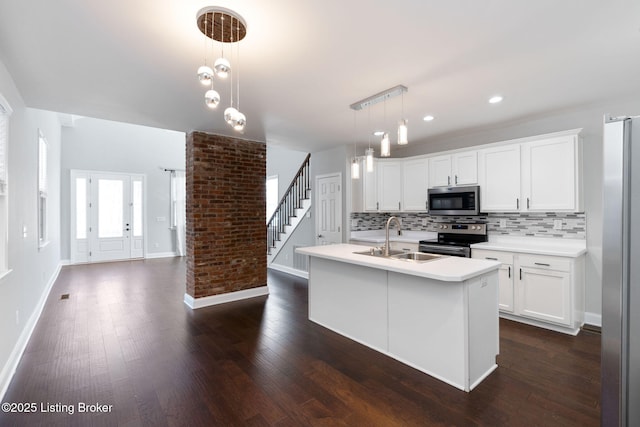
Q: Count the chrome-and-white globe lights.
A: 5